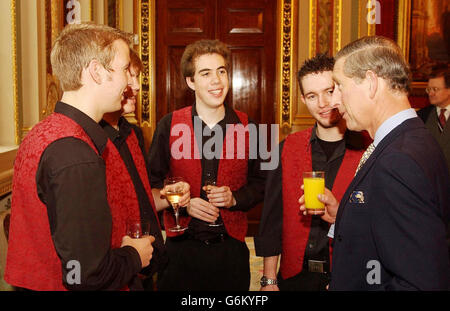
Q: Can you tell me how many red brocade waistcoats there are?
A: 4